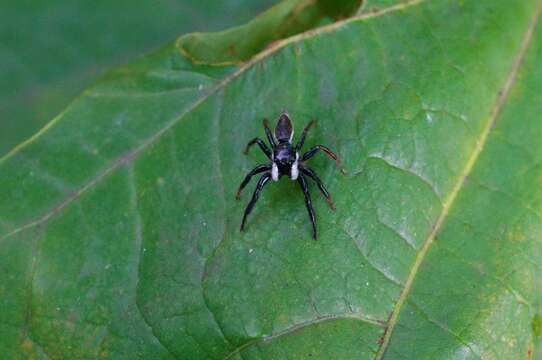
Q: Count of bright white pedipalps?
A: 2